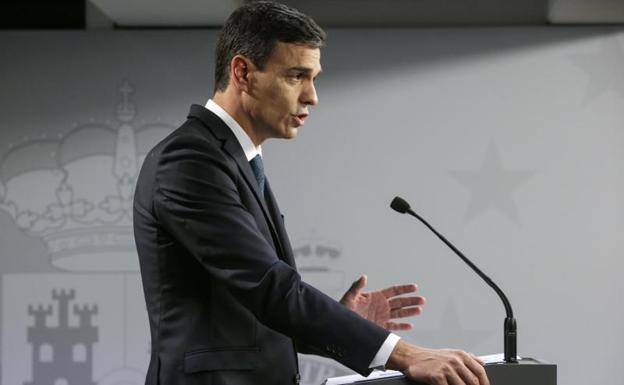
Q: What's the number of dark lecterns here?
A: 1